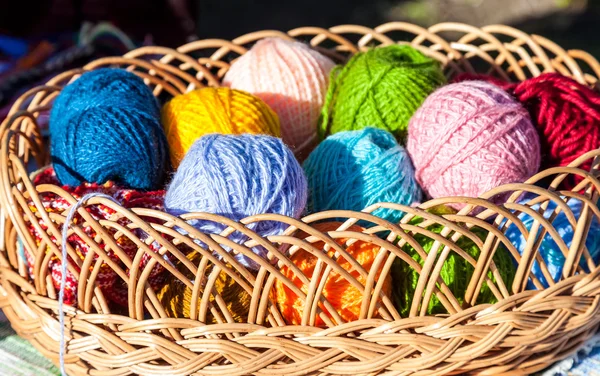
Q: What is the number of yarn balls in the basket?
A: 12